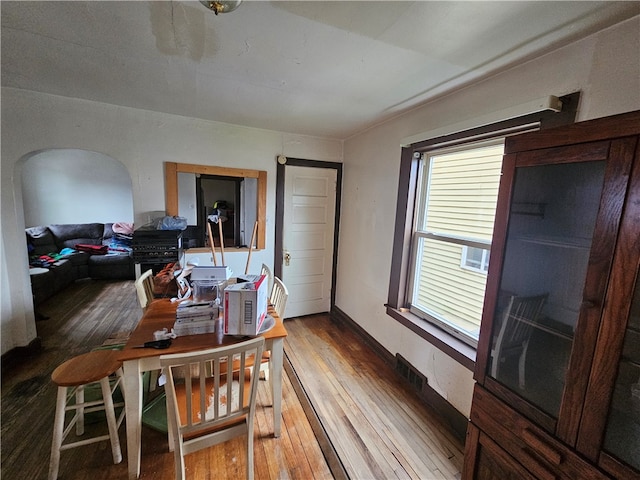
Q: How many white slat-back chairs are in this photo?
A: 4